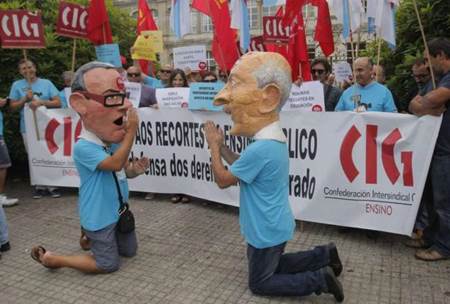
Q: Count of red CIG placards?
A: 4